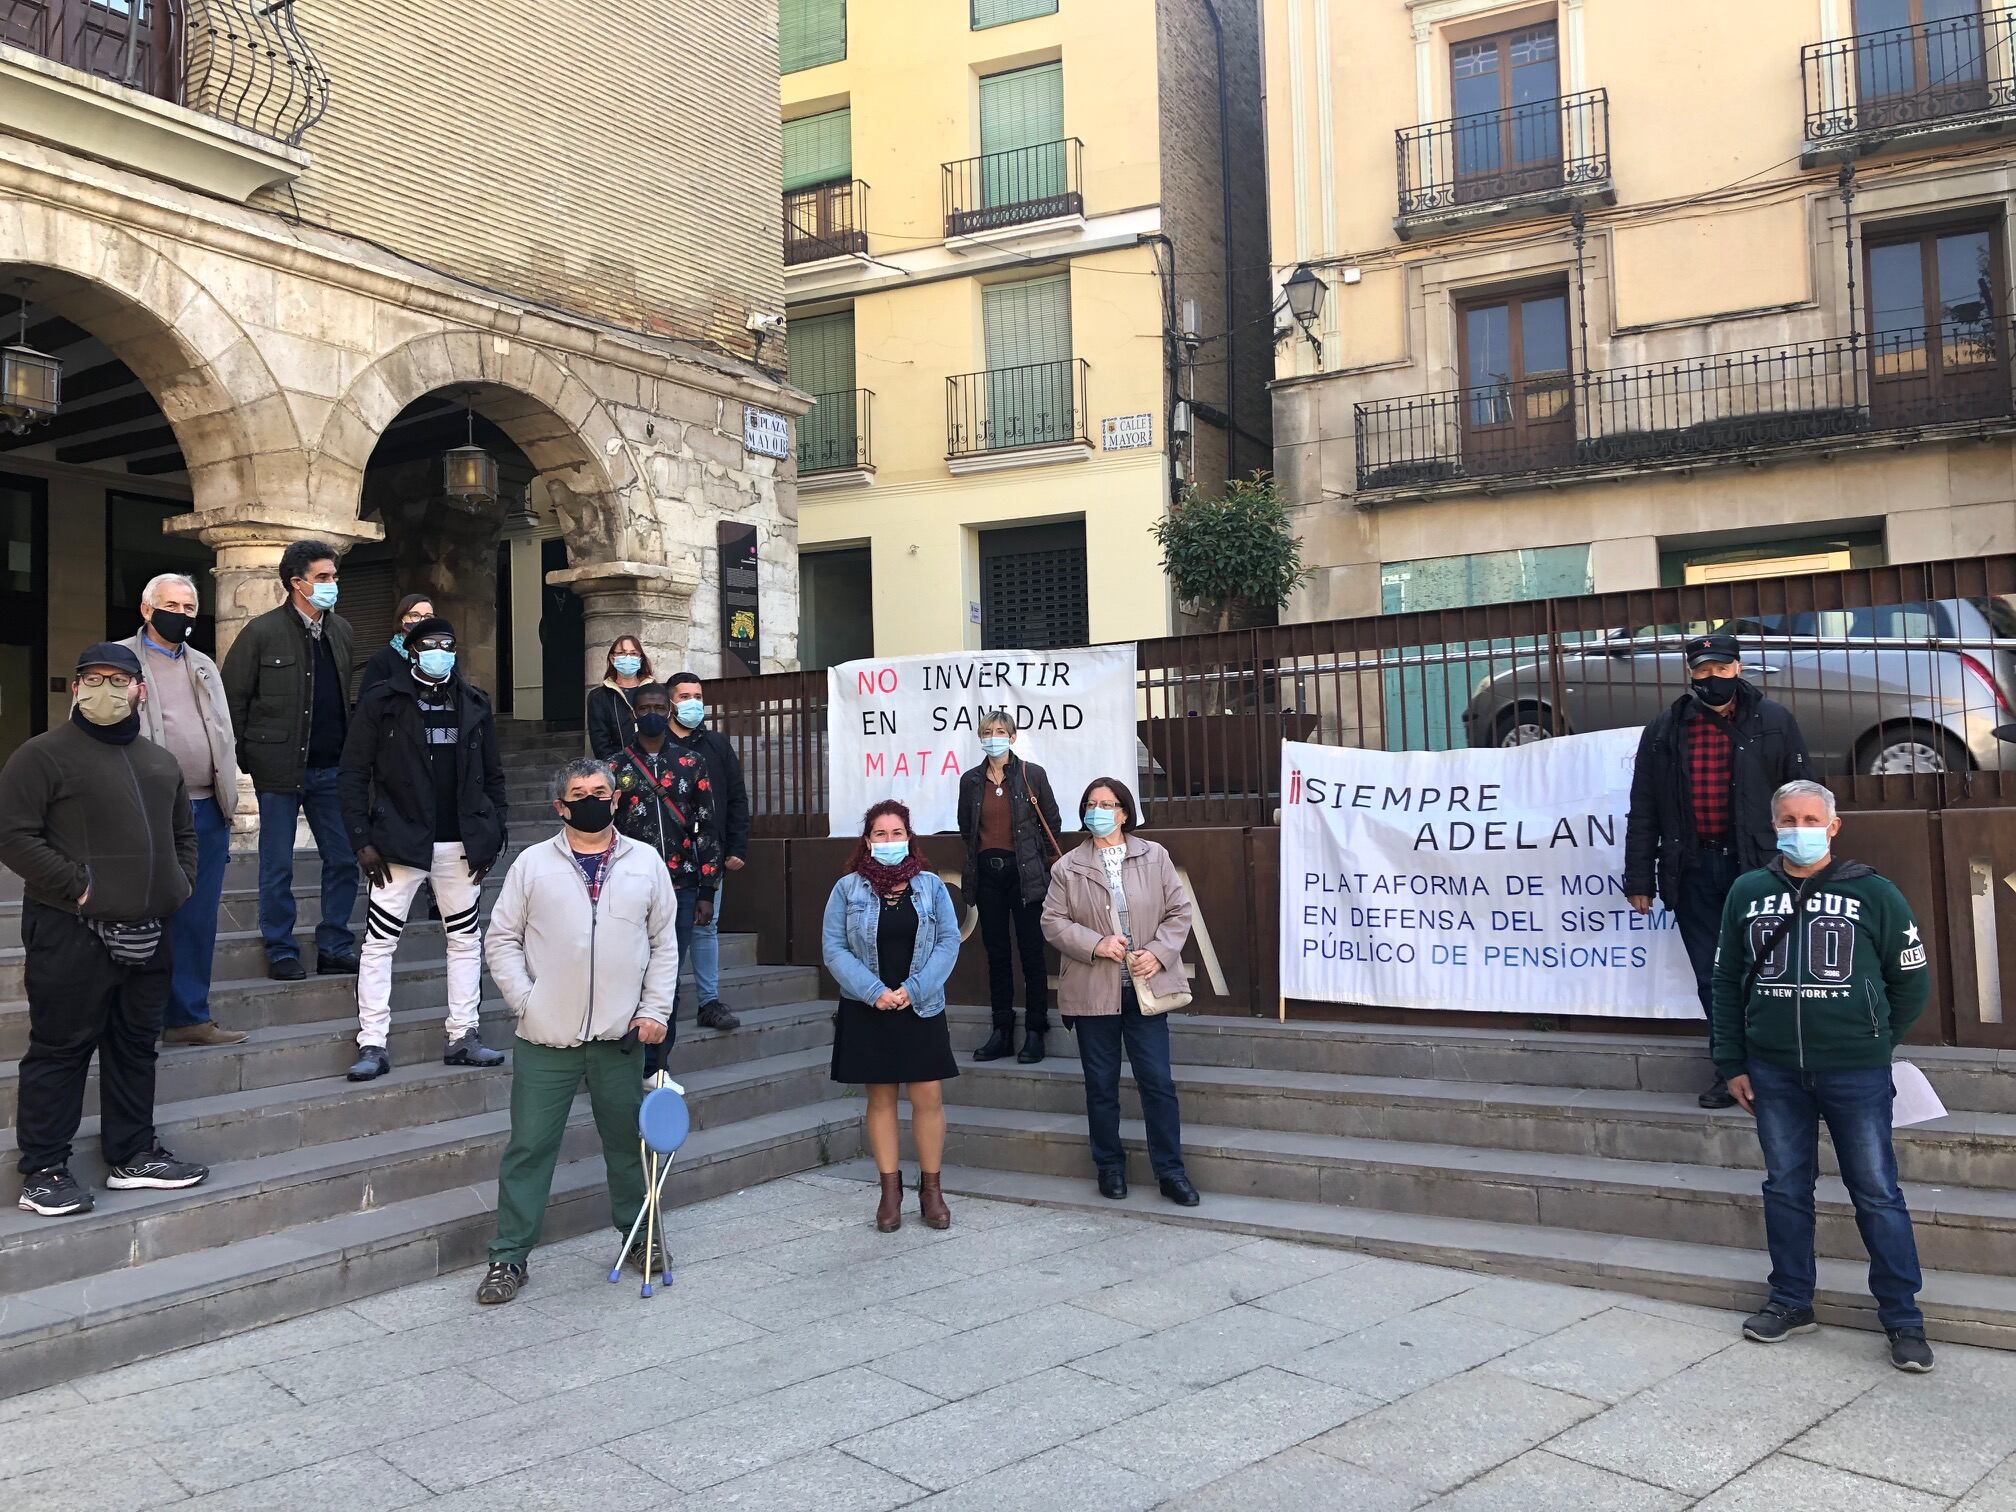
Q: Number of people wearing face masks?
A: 14